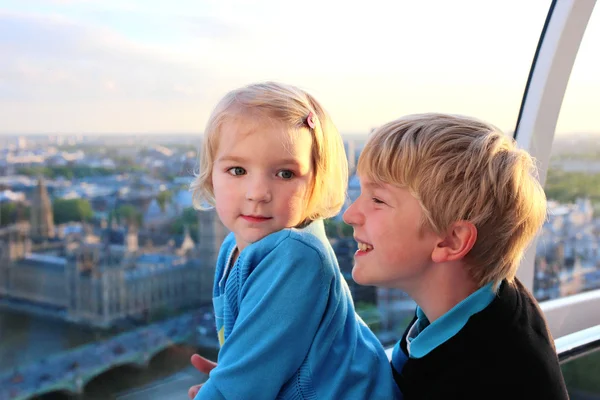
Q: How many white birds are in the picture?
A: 0